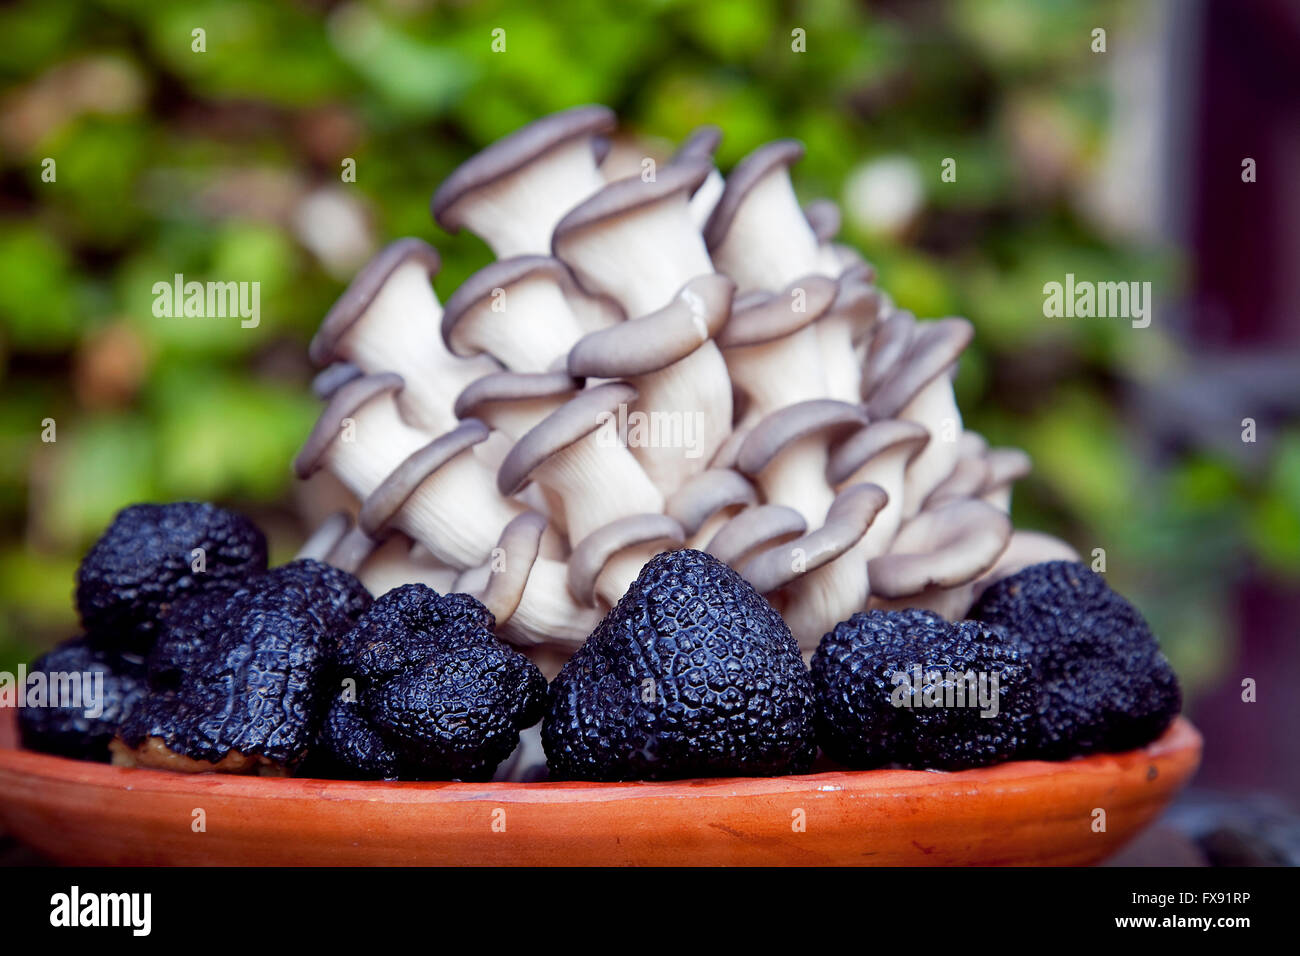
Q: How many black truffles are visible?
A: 7